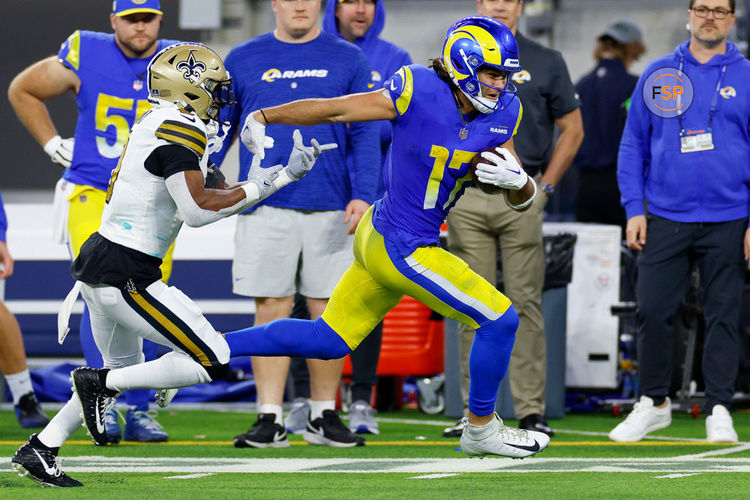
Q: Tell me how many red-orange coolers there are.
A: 1